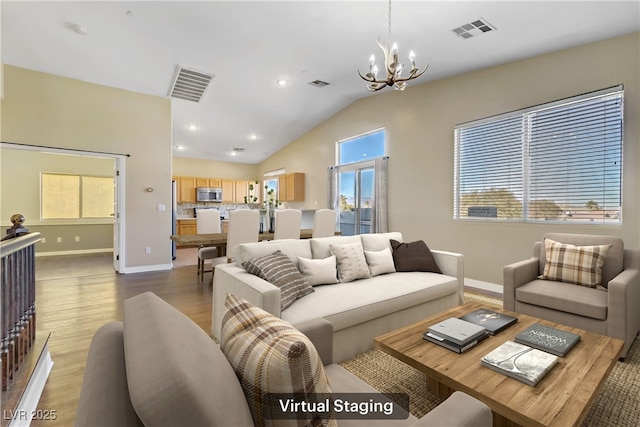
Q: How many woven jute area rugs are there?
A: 1